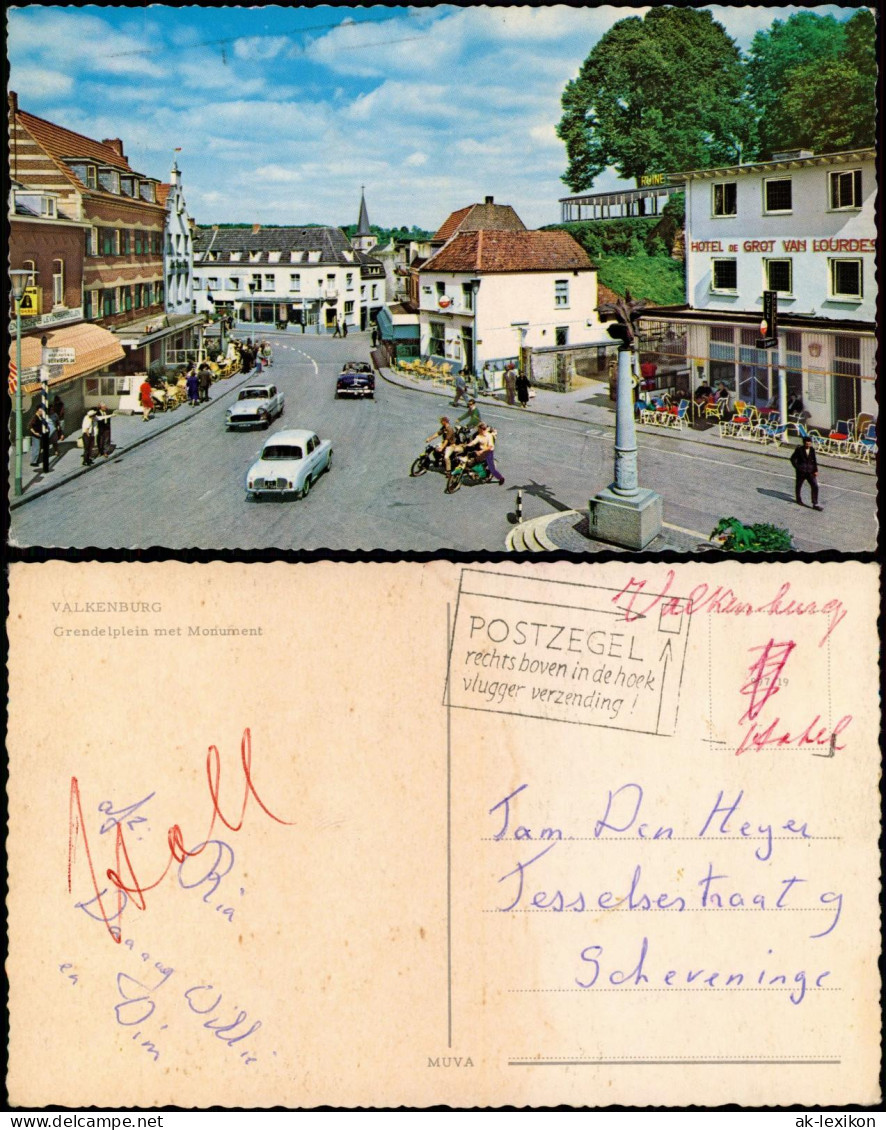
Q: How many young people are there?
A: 3